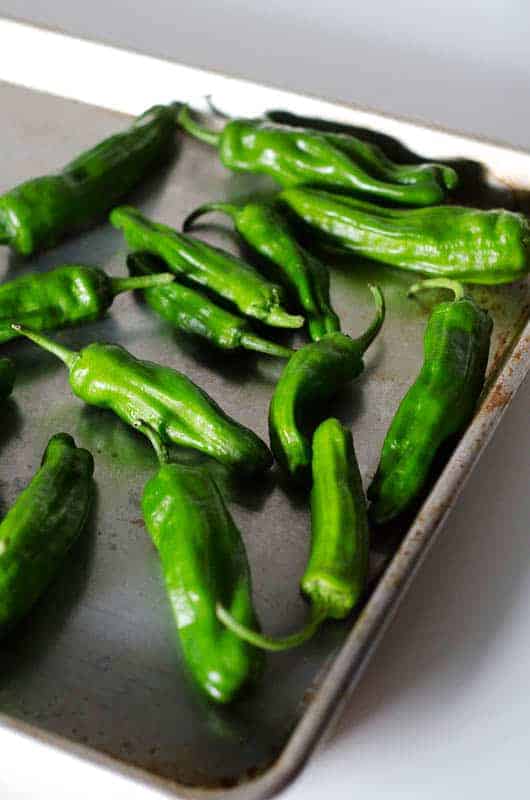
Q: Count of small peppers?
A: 14